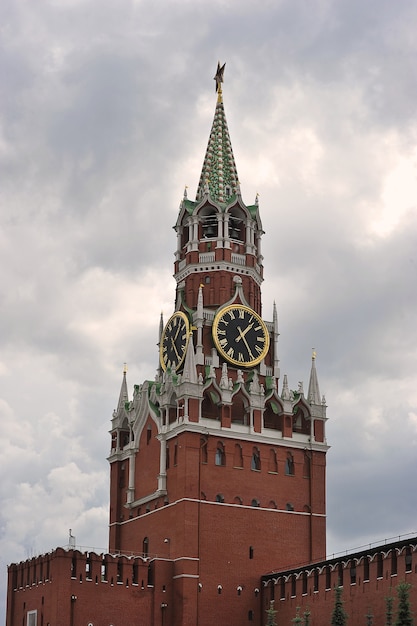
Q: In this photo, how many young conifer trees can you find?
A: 7